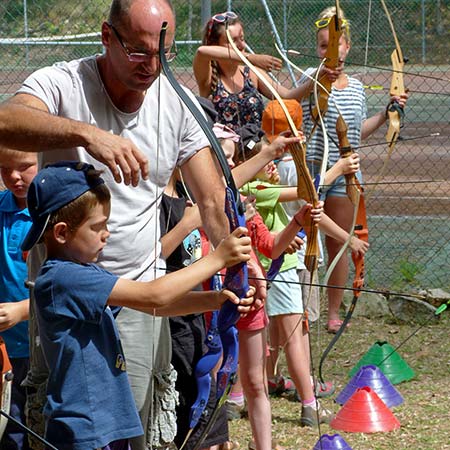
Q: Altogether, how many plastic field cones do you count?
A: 4